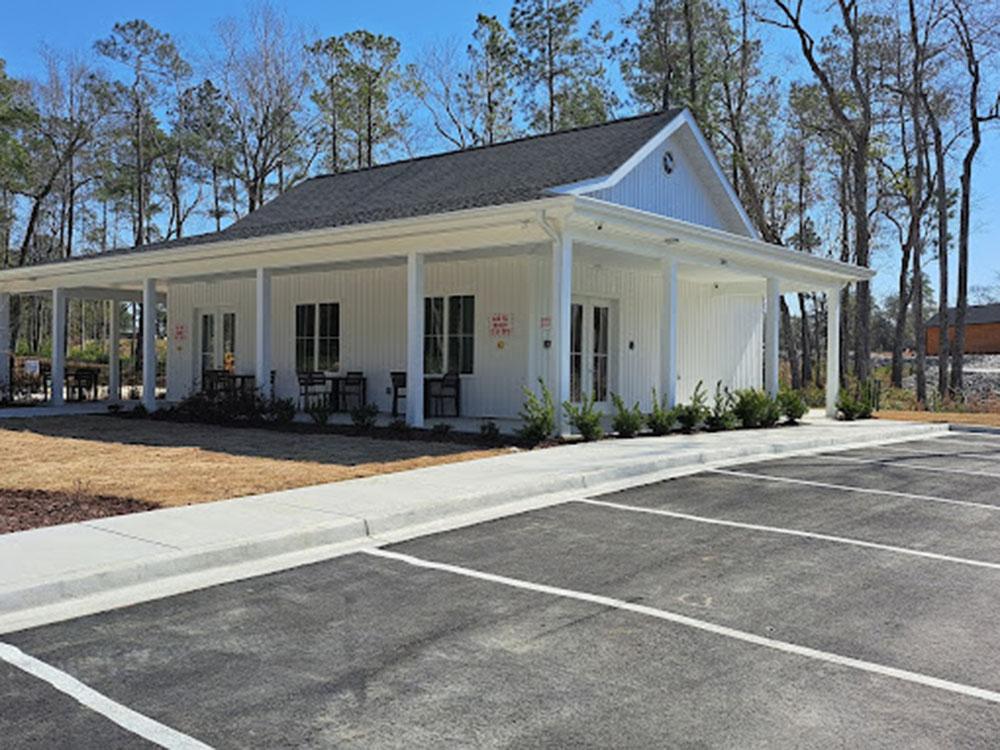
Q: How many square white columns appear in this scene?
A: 10